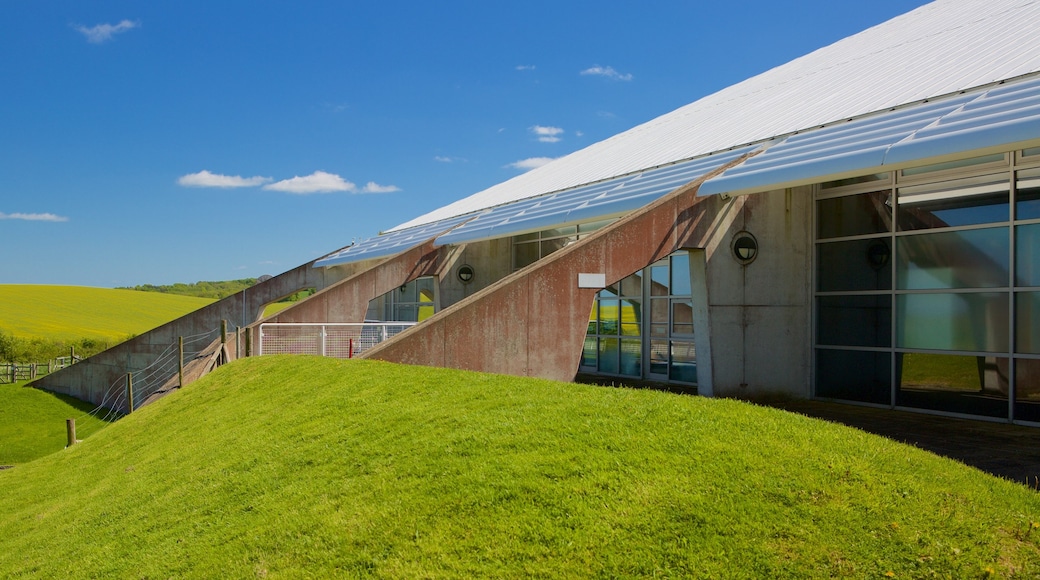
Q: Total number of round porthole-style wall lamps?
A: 2